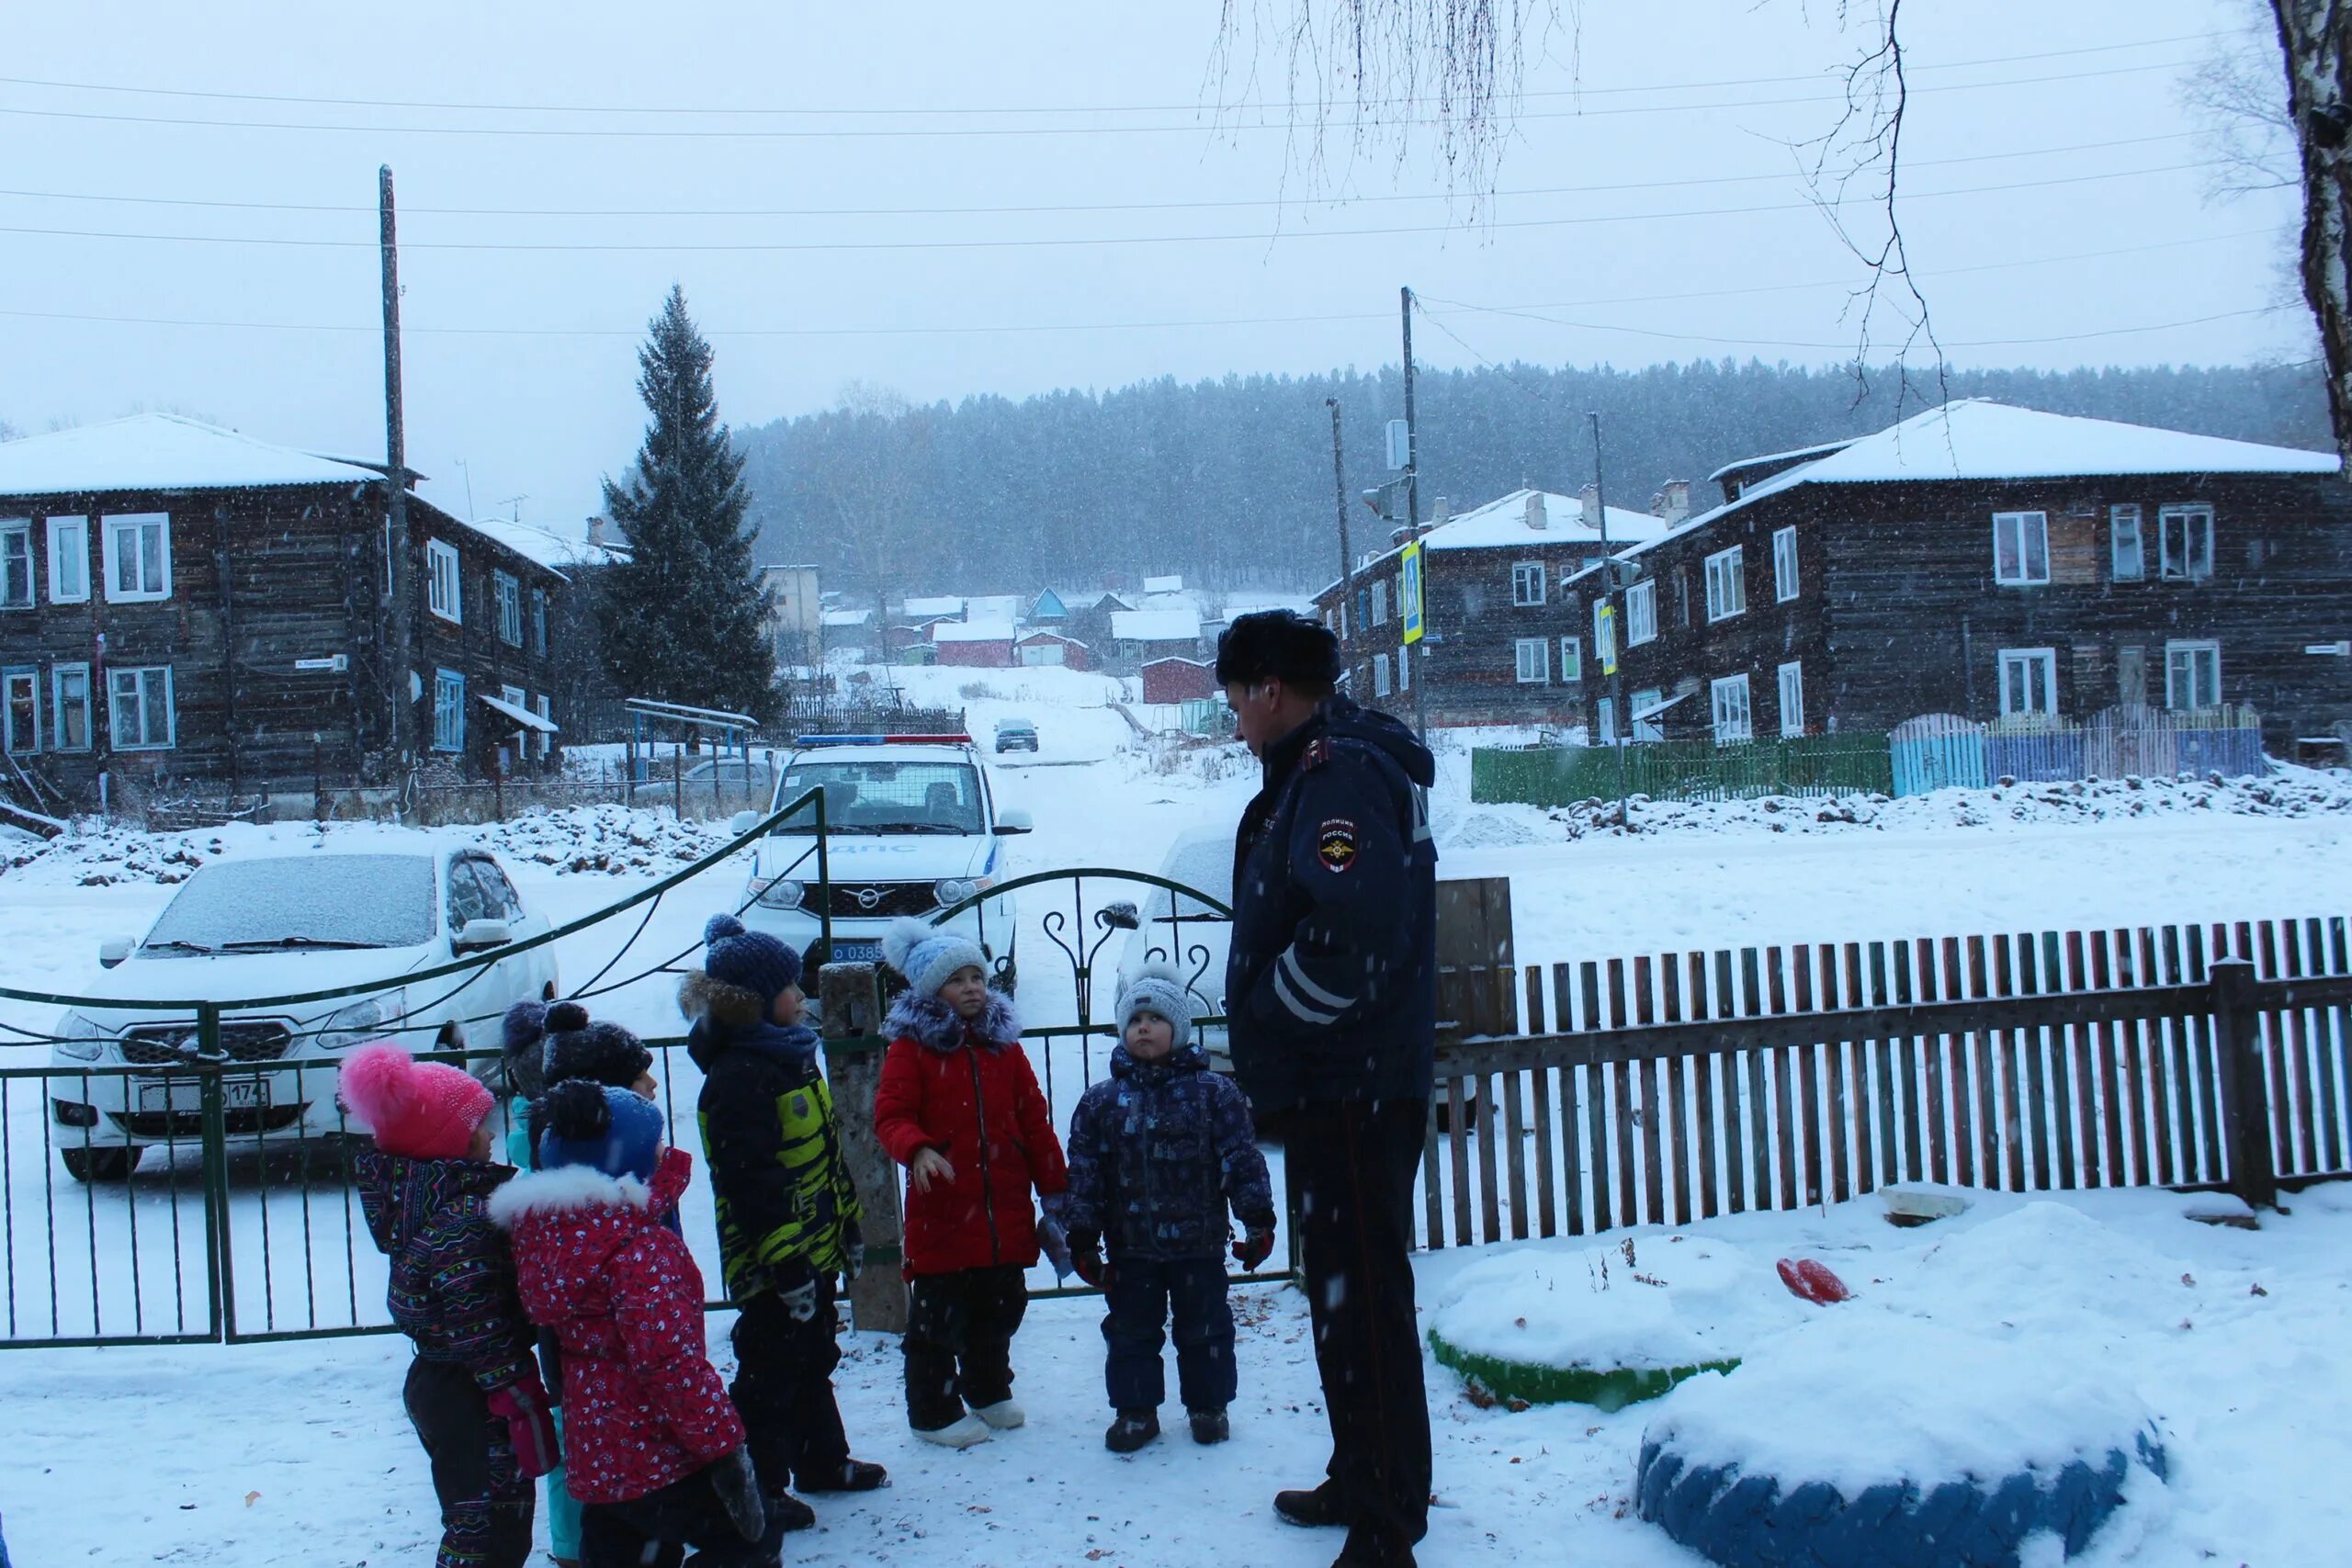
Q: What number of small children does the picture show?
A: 7